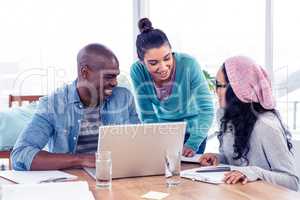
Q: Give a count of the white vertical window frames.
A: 2